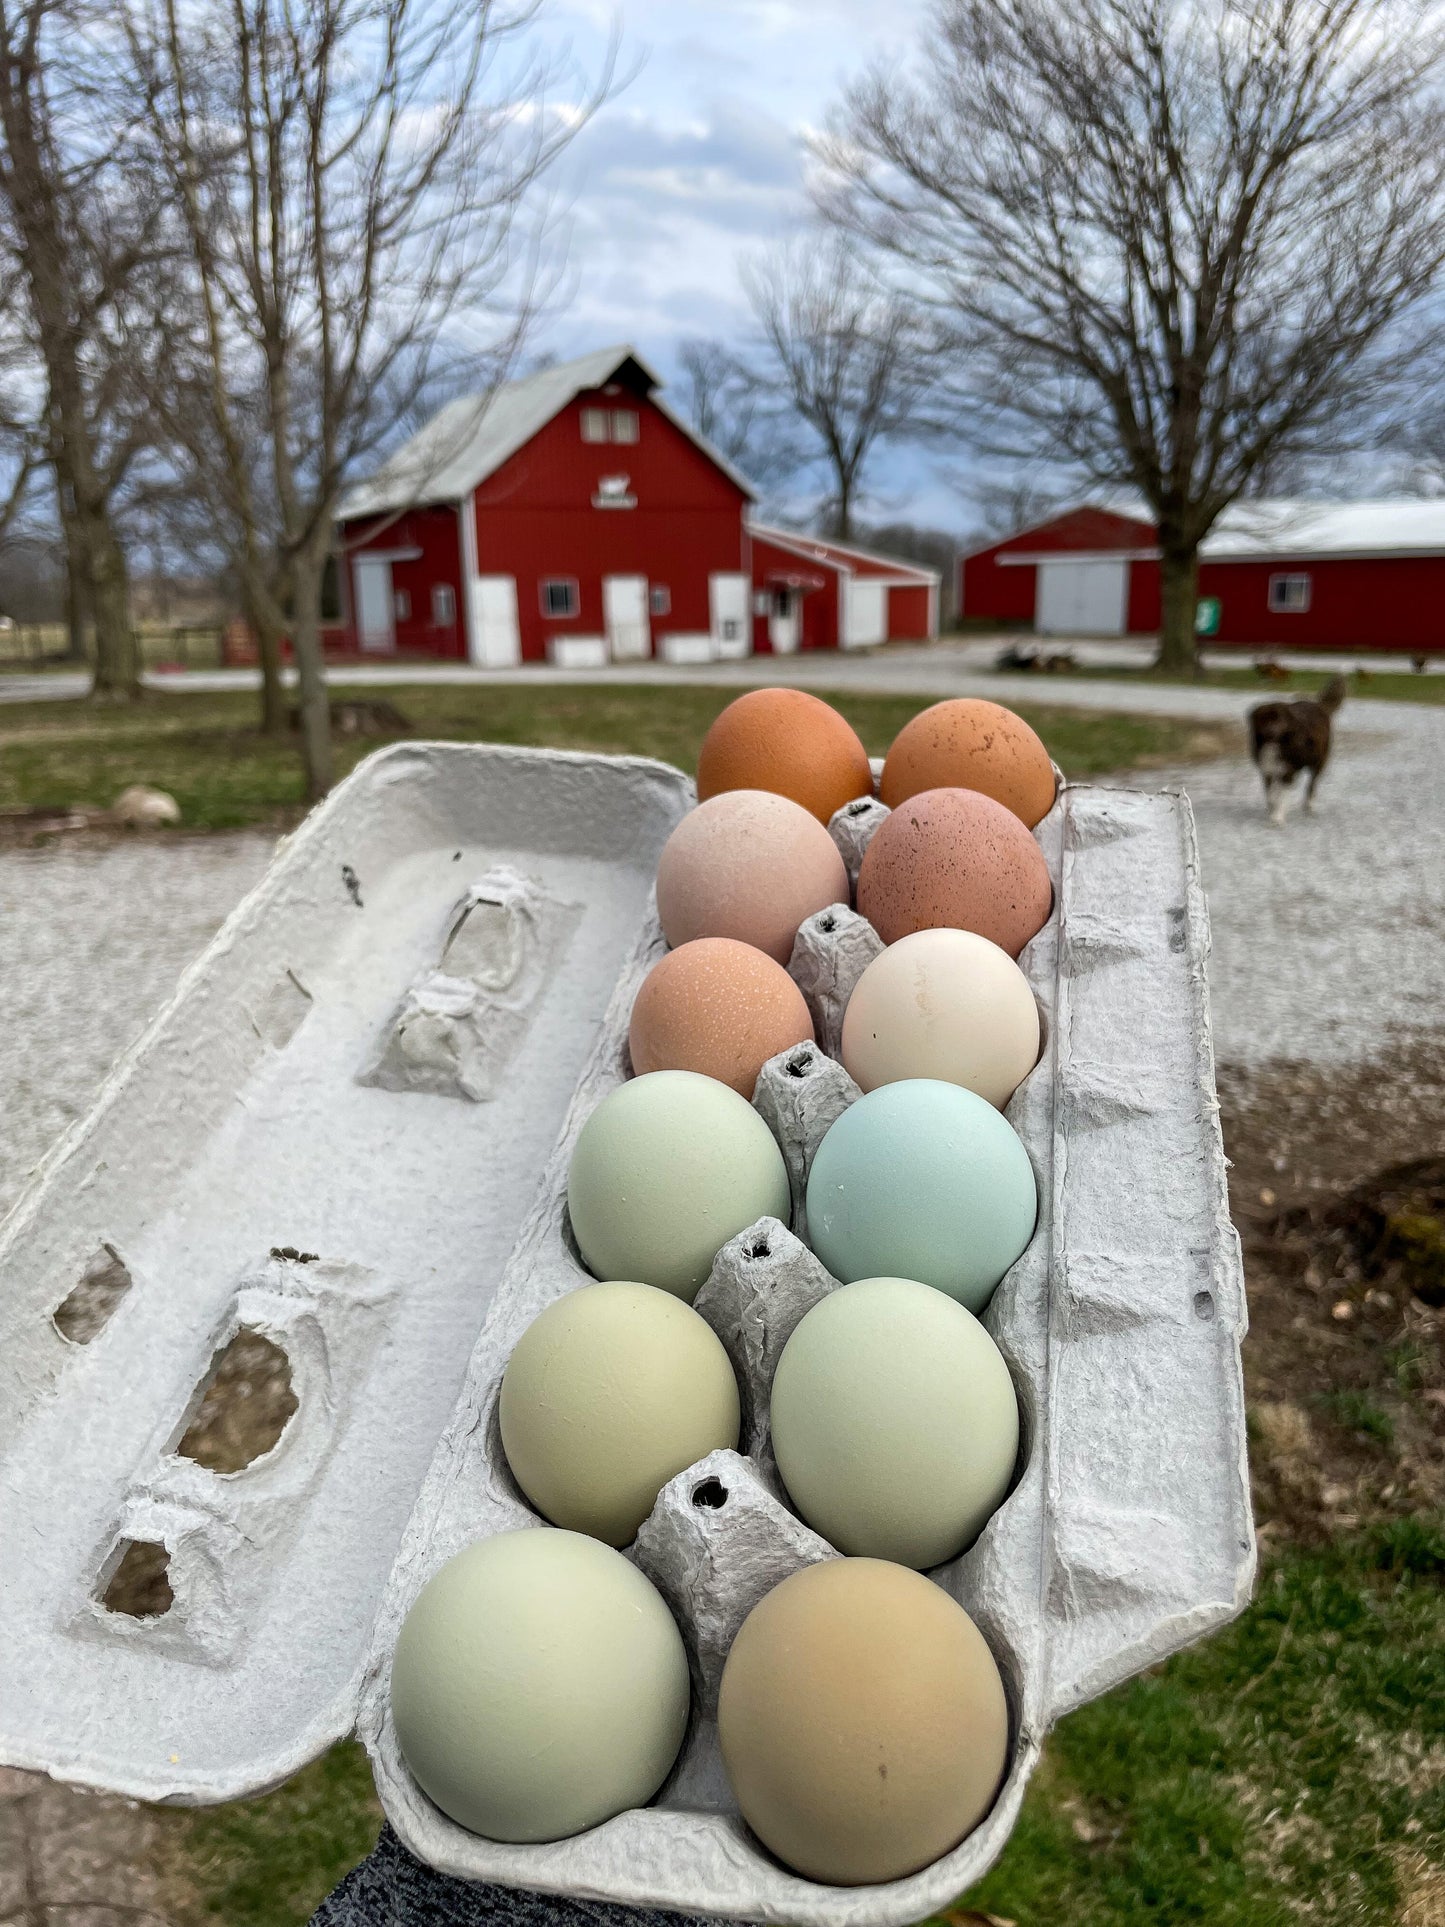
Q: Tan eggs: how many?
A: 1